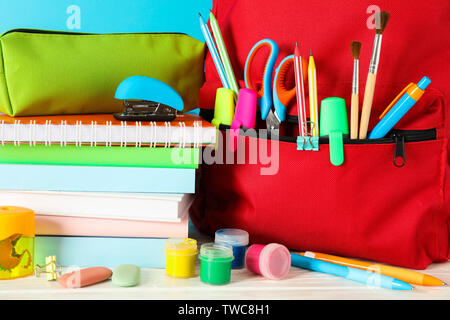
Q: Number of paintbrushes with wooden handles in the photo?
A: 2